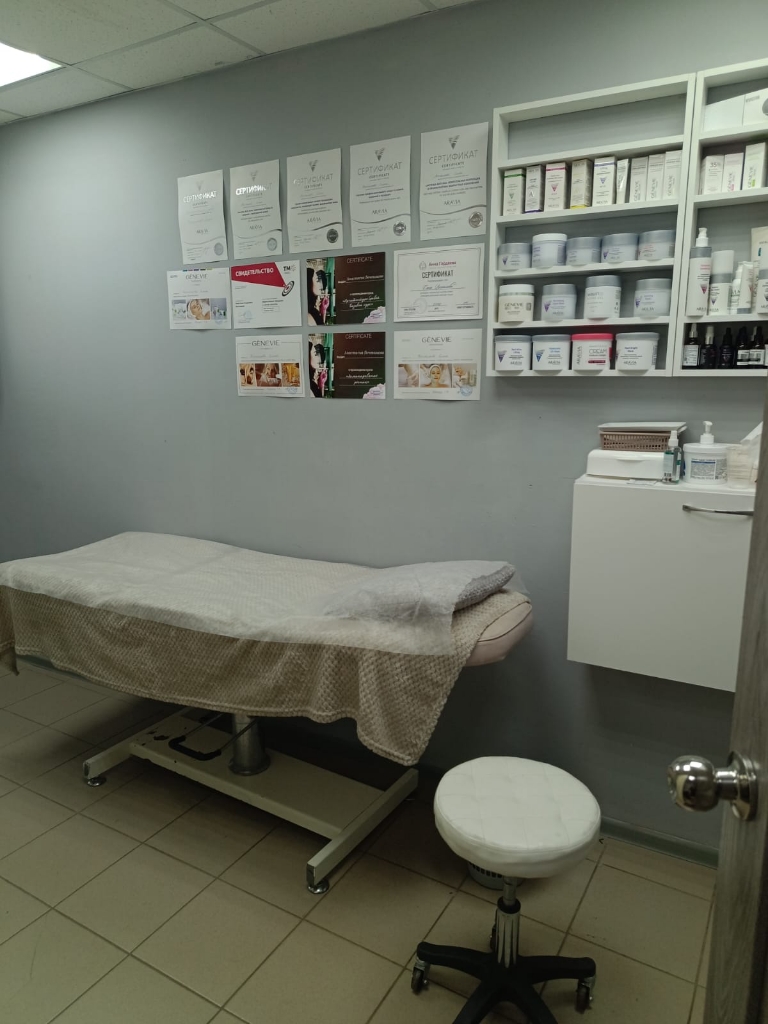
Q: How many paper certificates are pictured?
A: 12